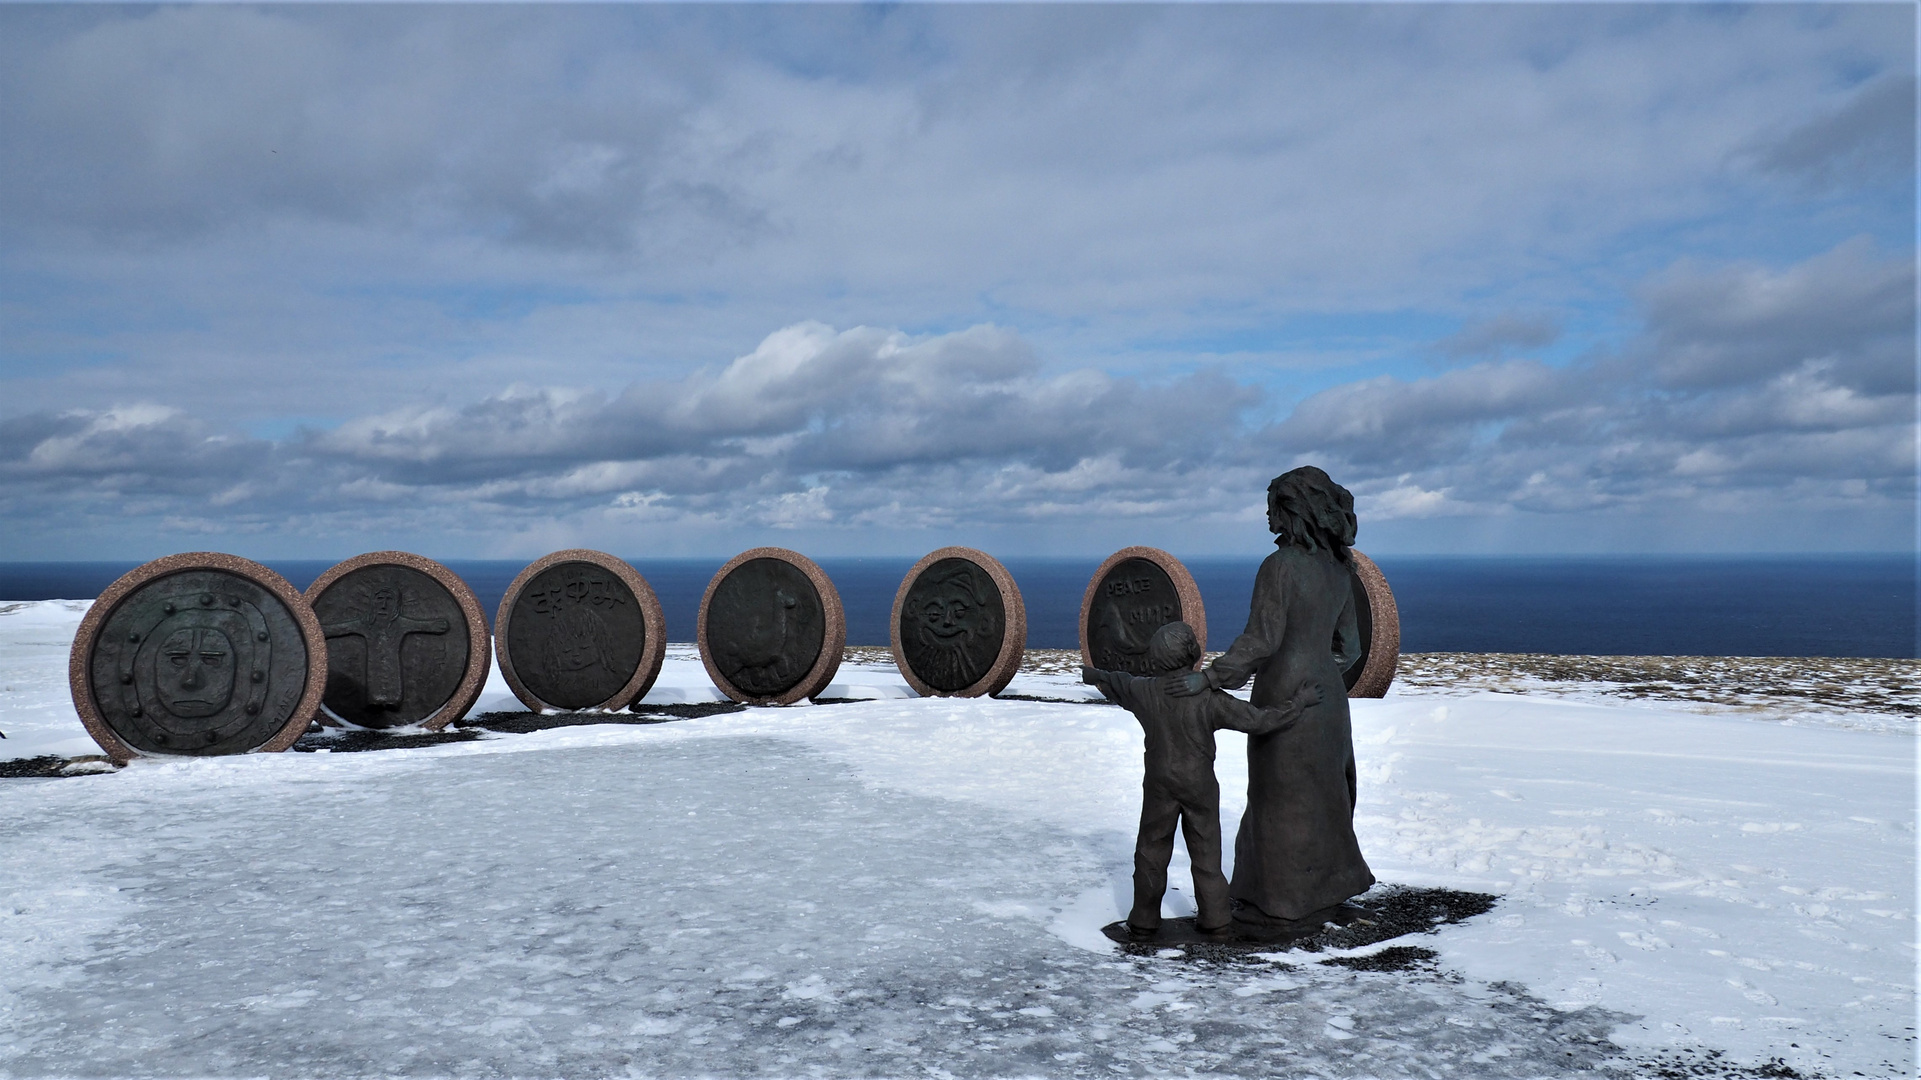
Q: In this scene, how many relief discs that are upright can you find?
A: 7